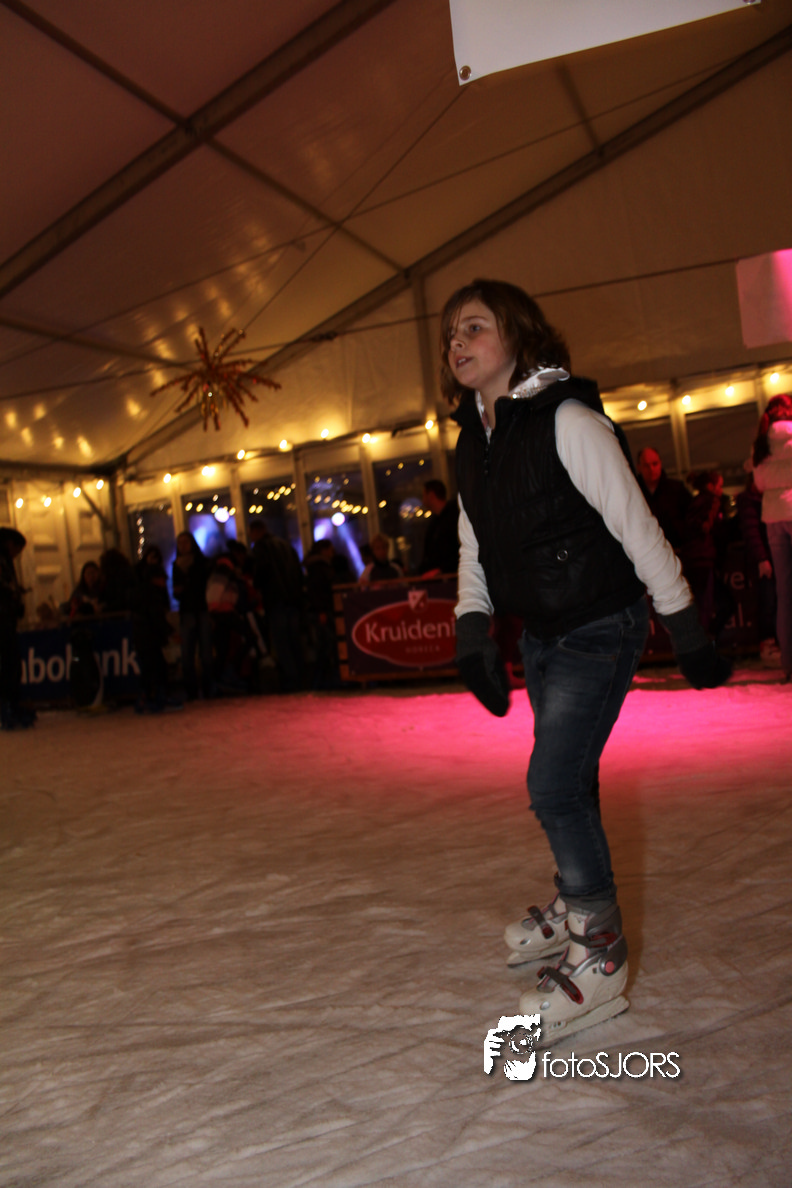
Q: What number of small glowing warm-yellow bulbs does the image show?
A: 15